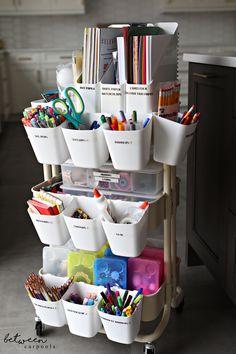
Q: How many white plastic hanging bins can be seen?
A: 10